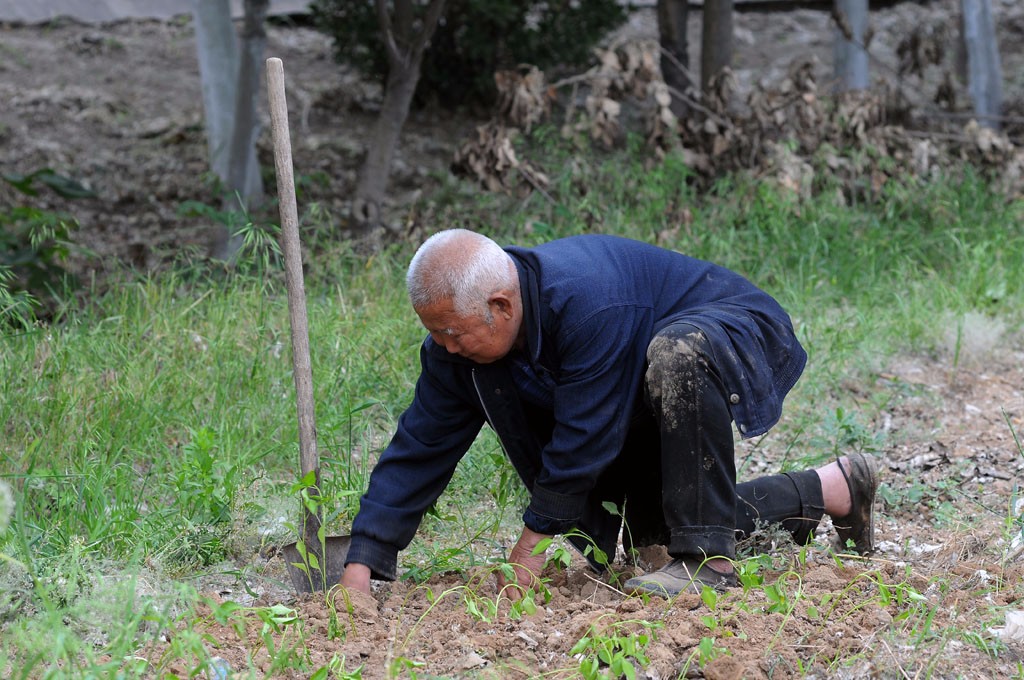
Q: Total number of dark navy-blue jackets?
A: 1